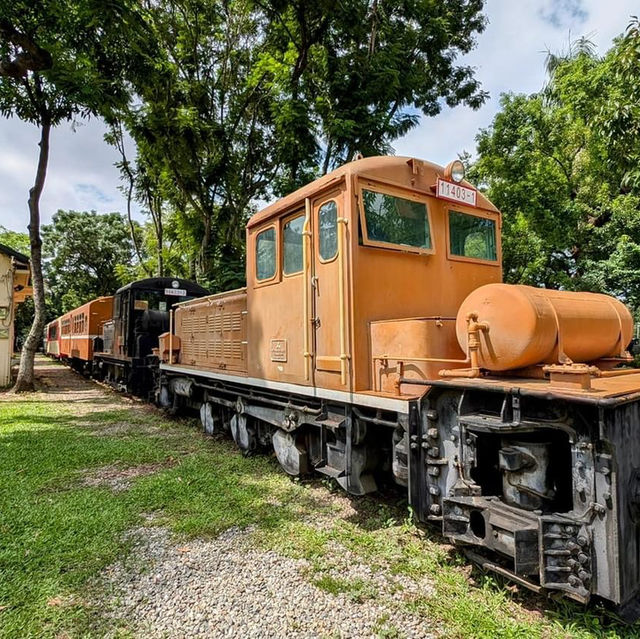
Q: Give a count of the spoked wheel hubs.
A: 0